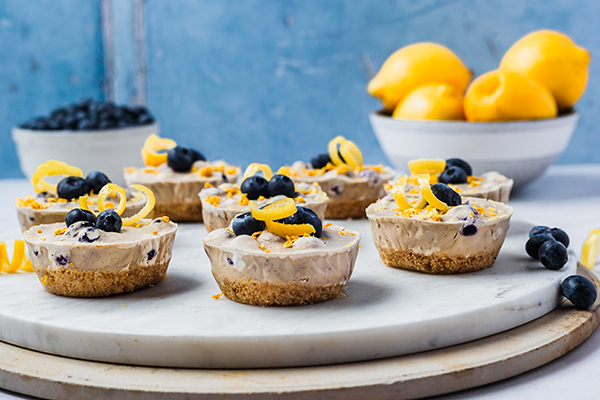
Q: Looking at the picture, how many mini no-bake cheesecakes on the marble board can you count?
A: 8